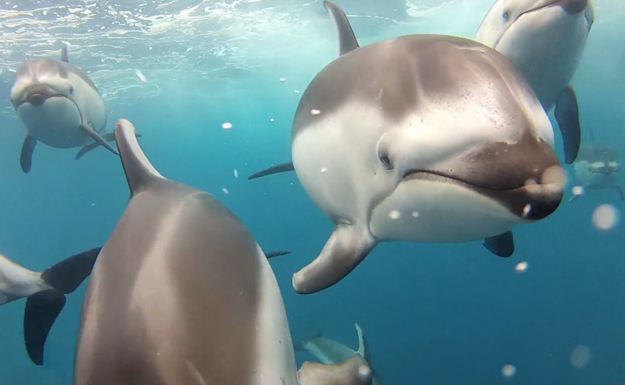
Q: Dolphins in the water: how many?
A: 7